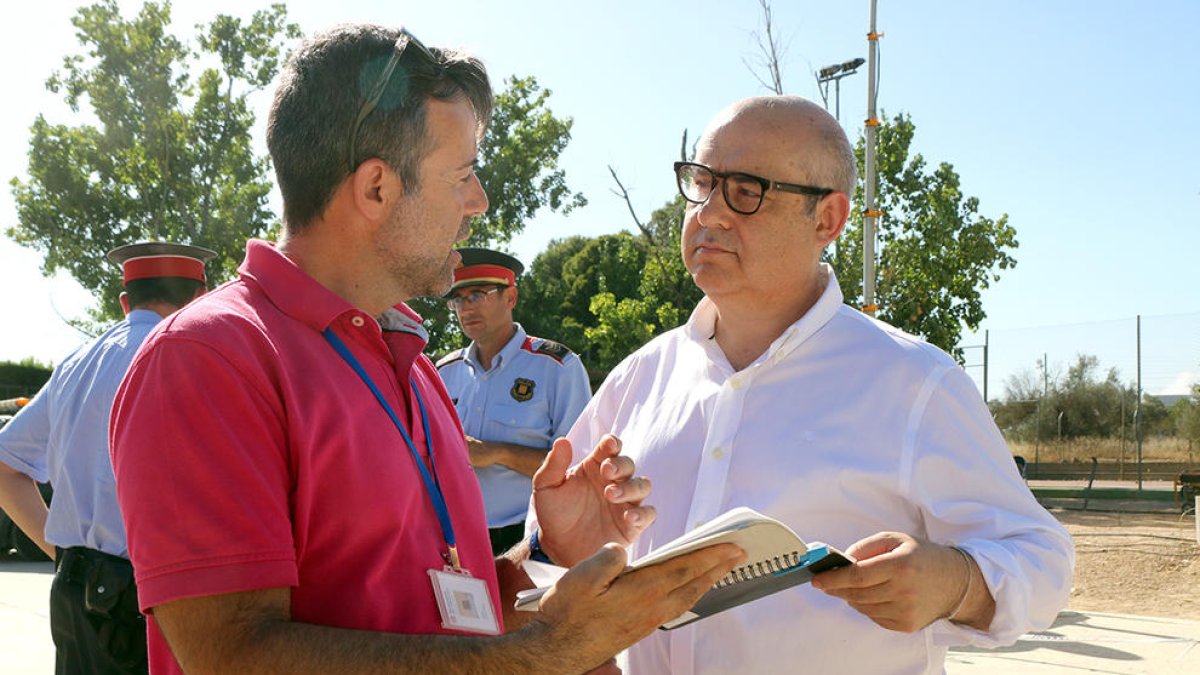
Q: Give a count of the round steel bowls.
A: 0